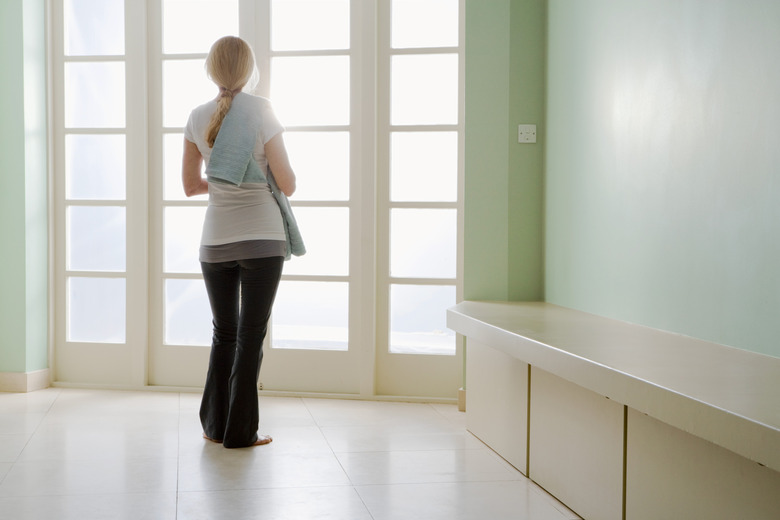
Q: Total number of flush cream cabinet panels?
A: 3